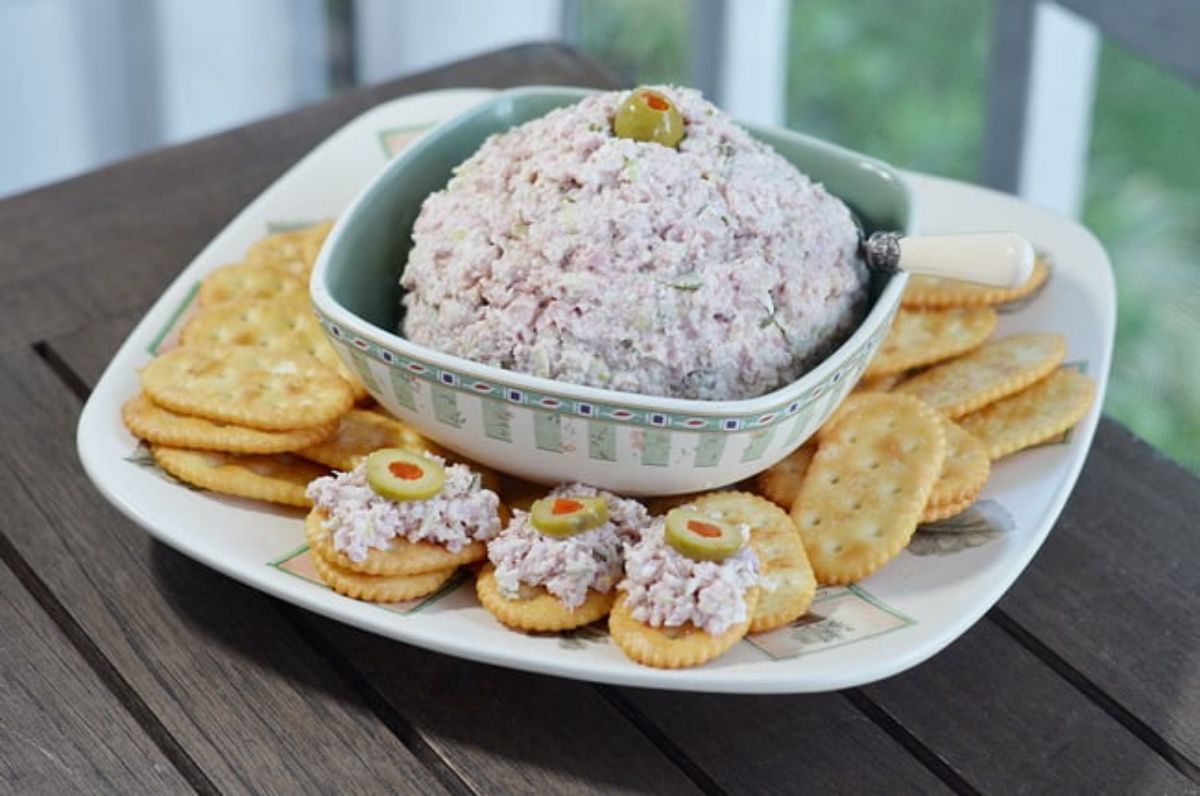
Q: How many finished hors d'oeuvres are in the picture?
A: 3